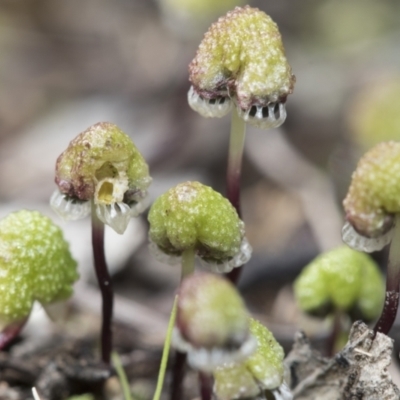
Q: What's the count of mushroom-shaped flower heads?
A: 8